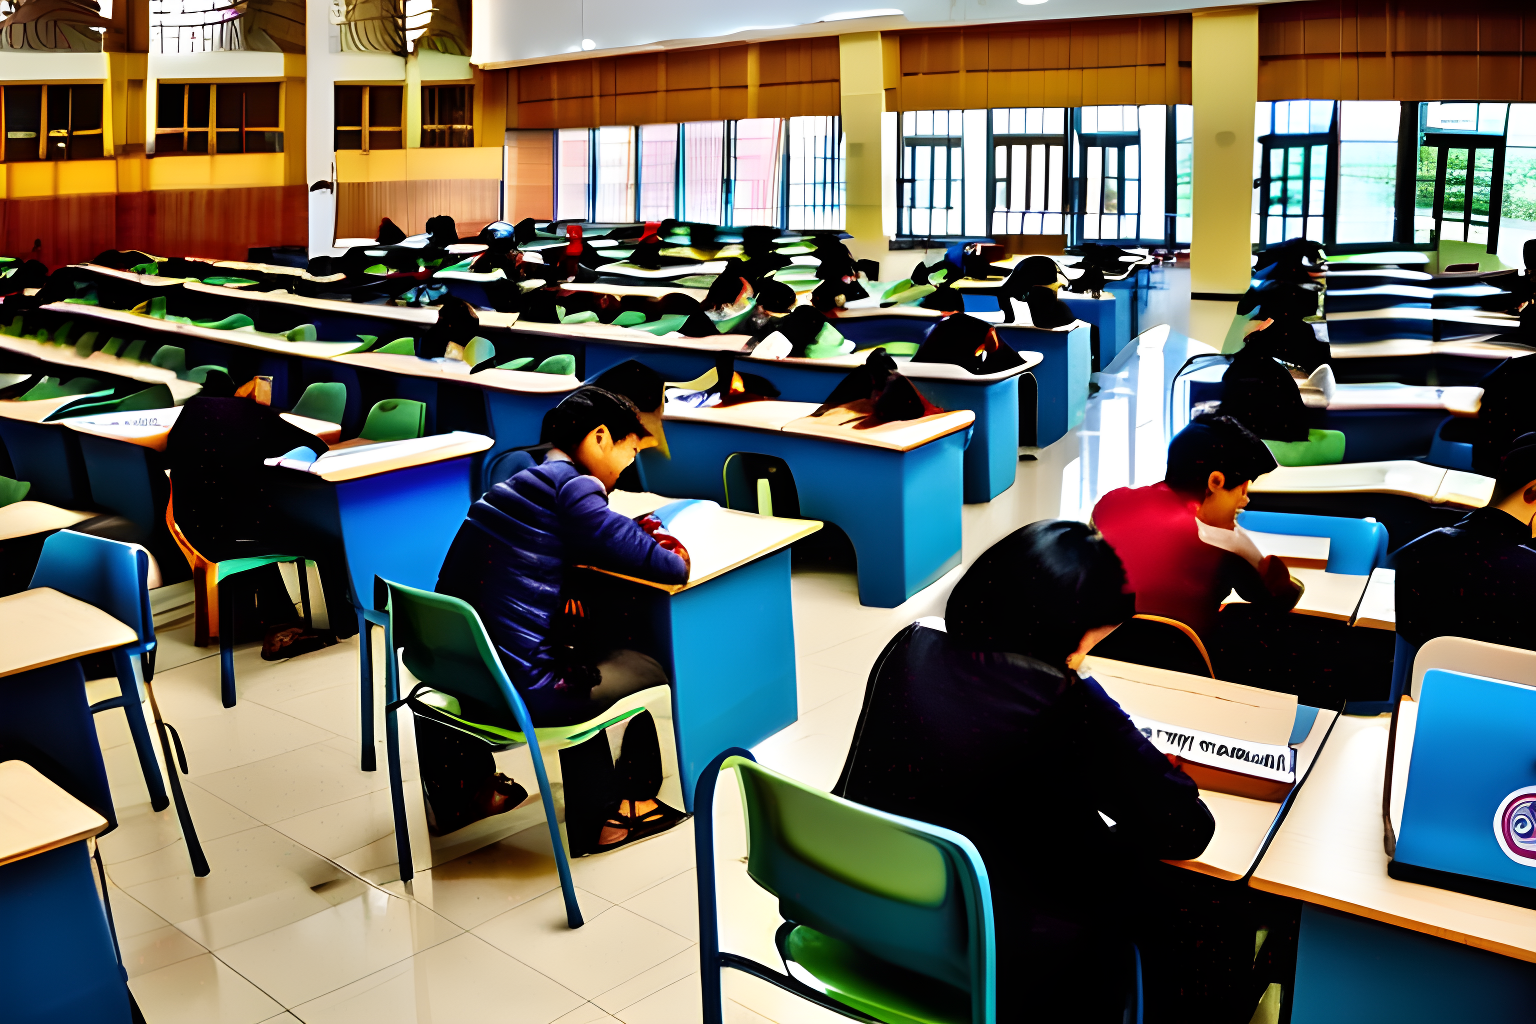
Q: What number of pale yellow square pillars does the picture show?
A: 2